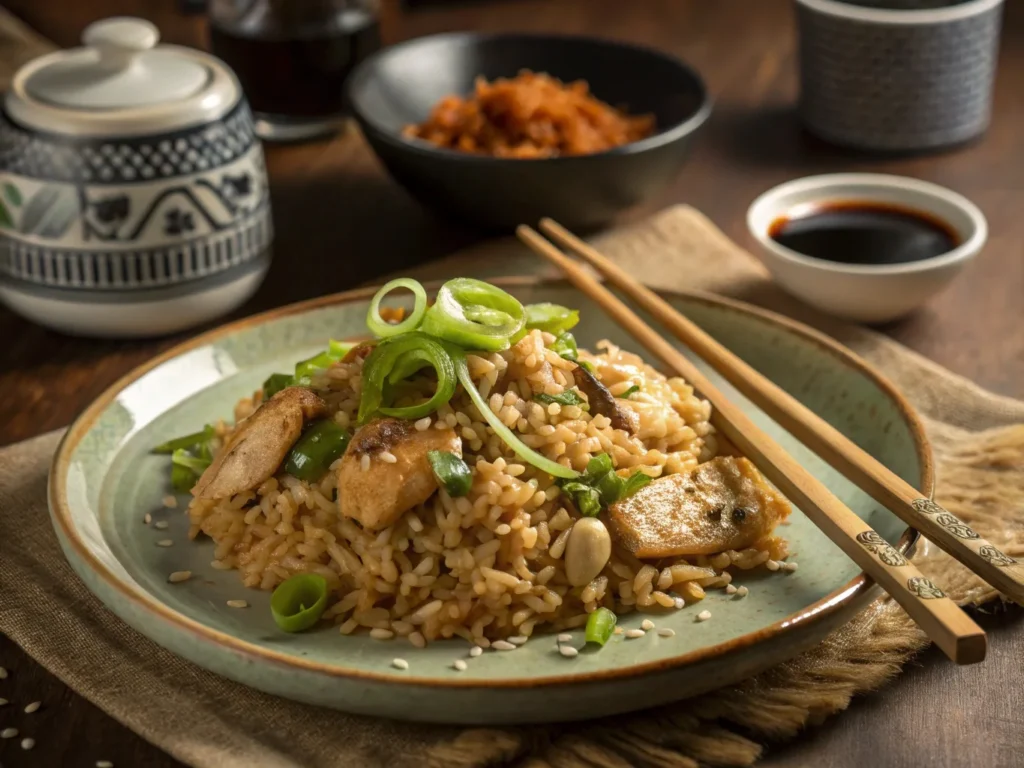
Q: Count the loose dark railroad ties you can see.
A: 0